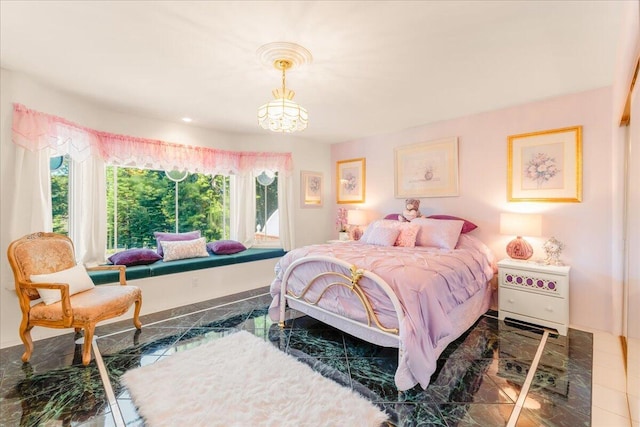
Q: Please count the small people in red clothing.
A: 0